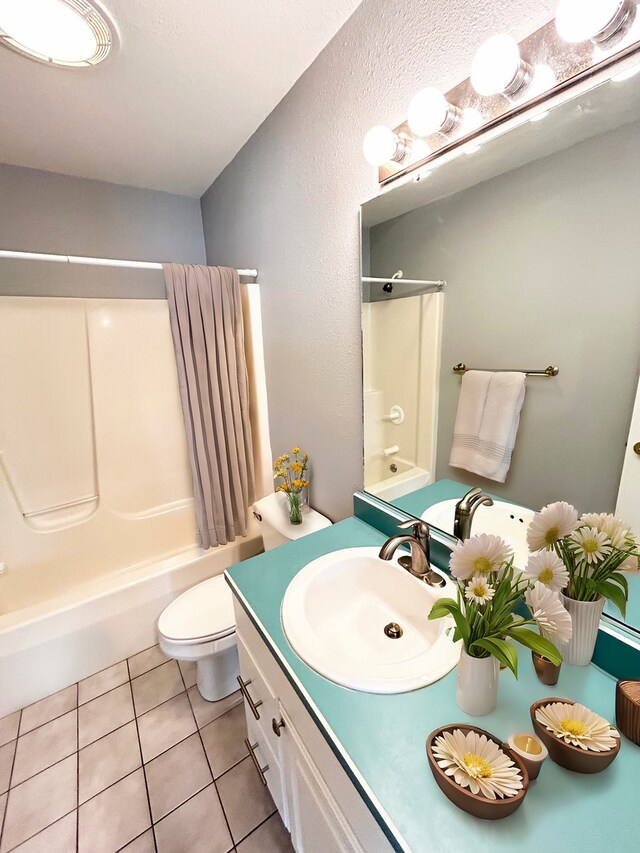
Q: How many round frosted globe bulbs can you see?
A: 4